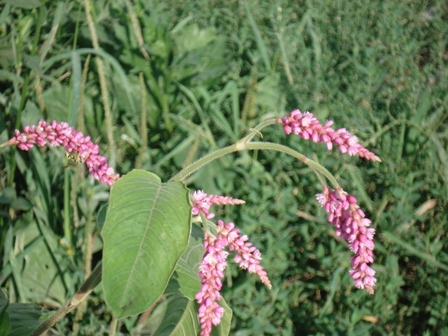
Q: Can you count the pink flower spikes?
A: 6